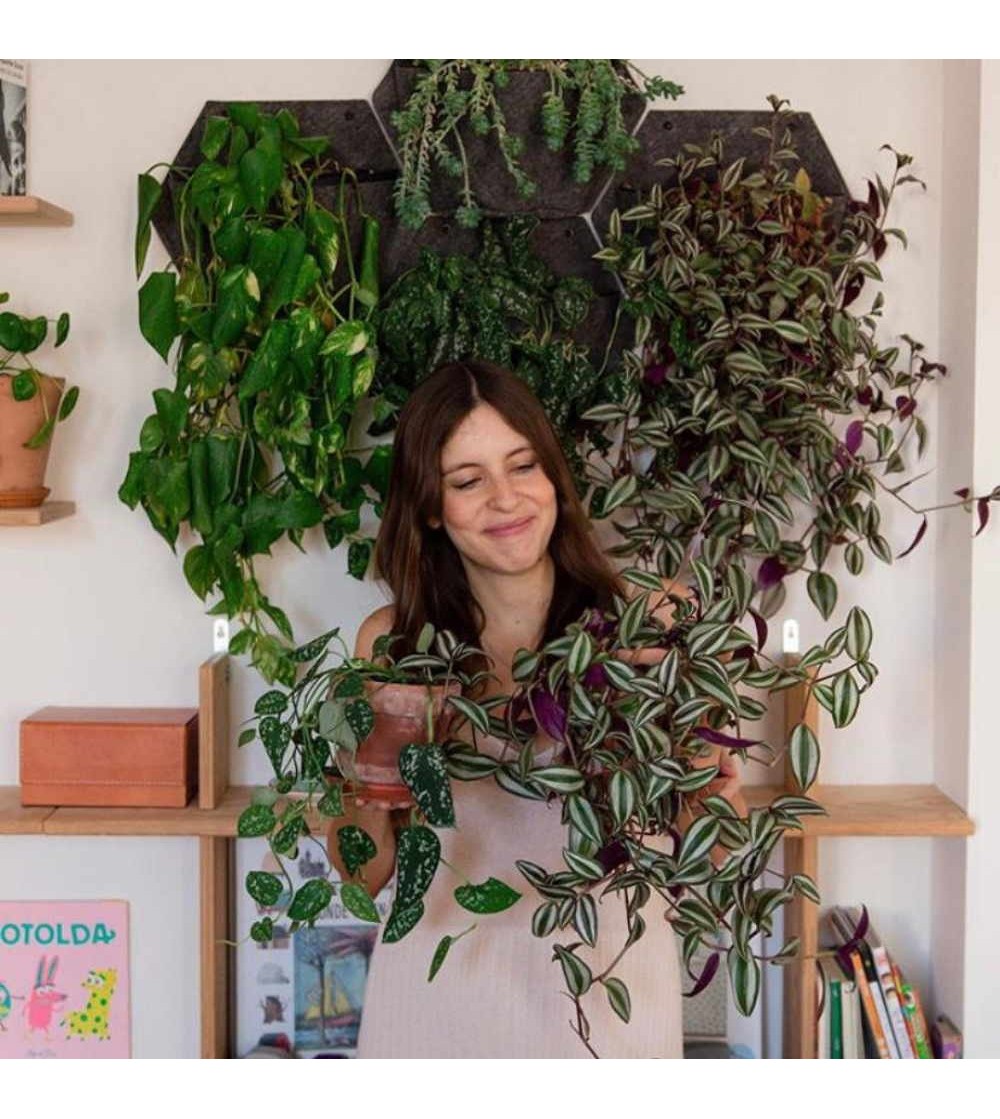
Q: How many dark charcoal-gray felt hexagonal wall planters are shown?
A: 4